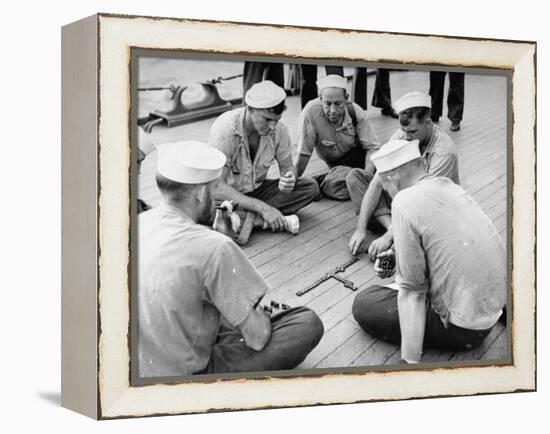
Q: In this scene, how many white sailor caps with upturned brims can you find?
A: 5